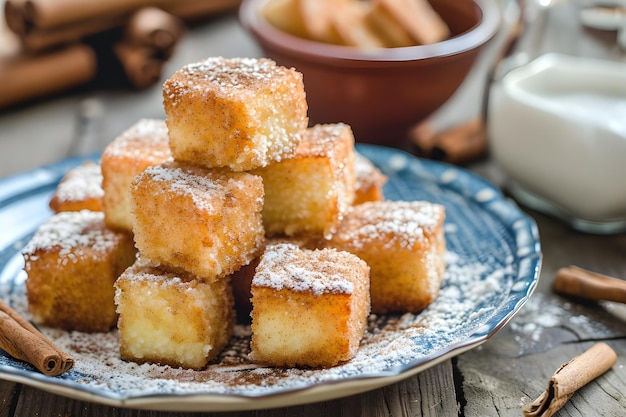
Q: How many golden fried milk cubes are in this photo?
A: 10